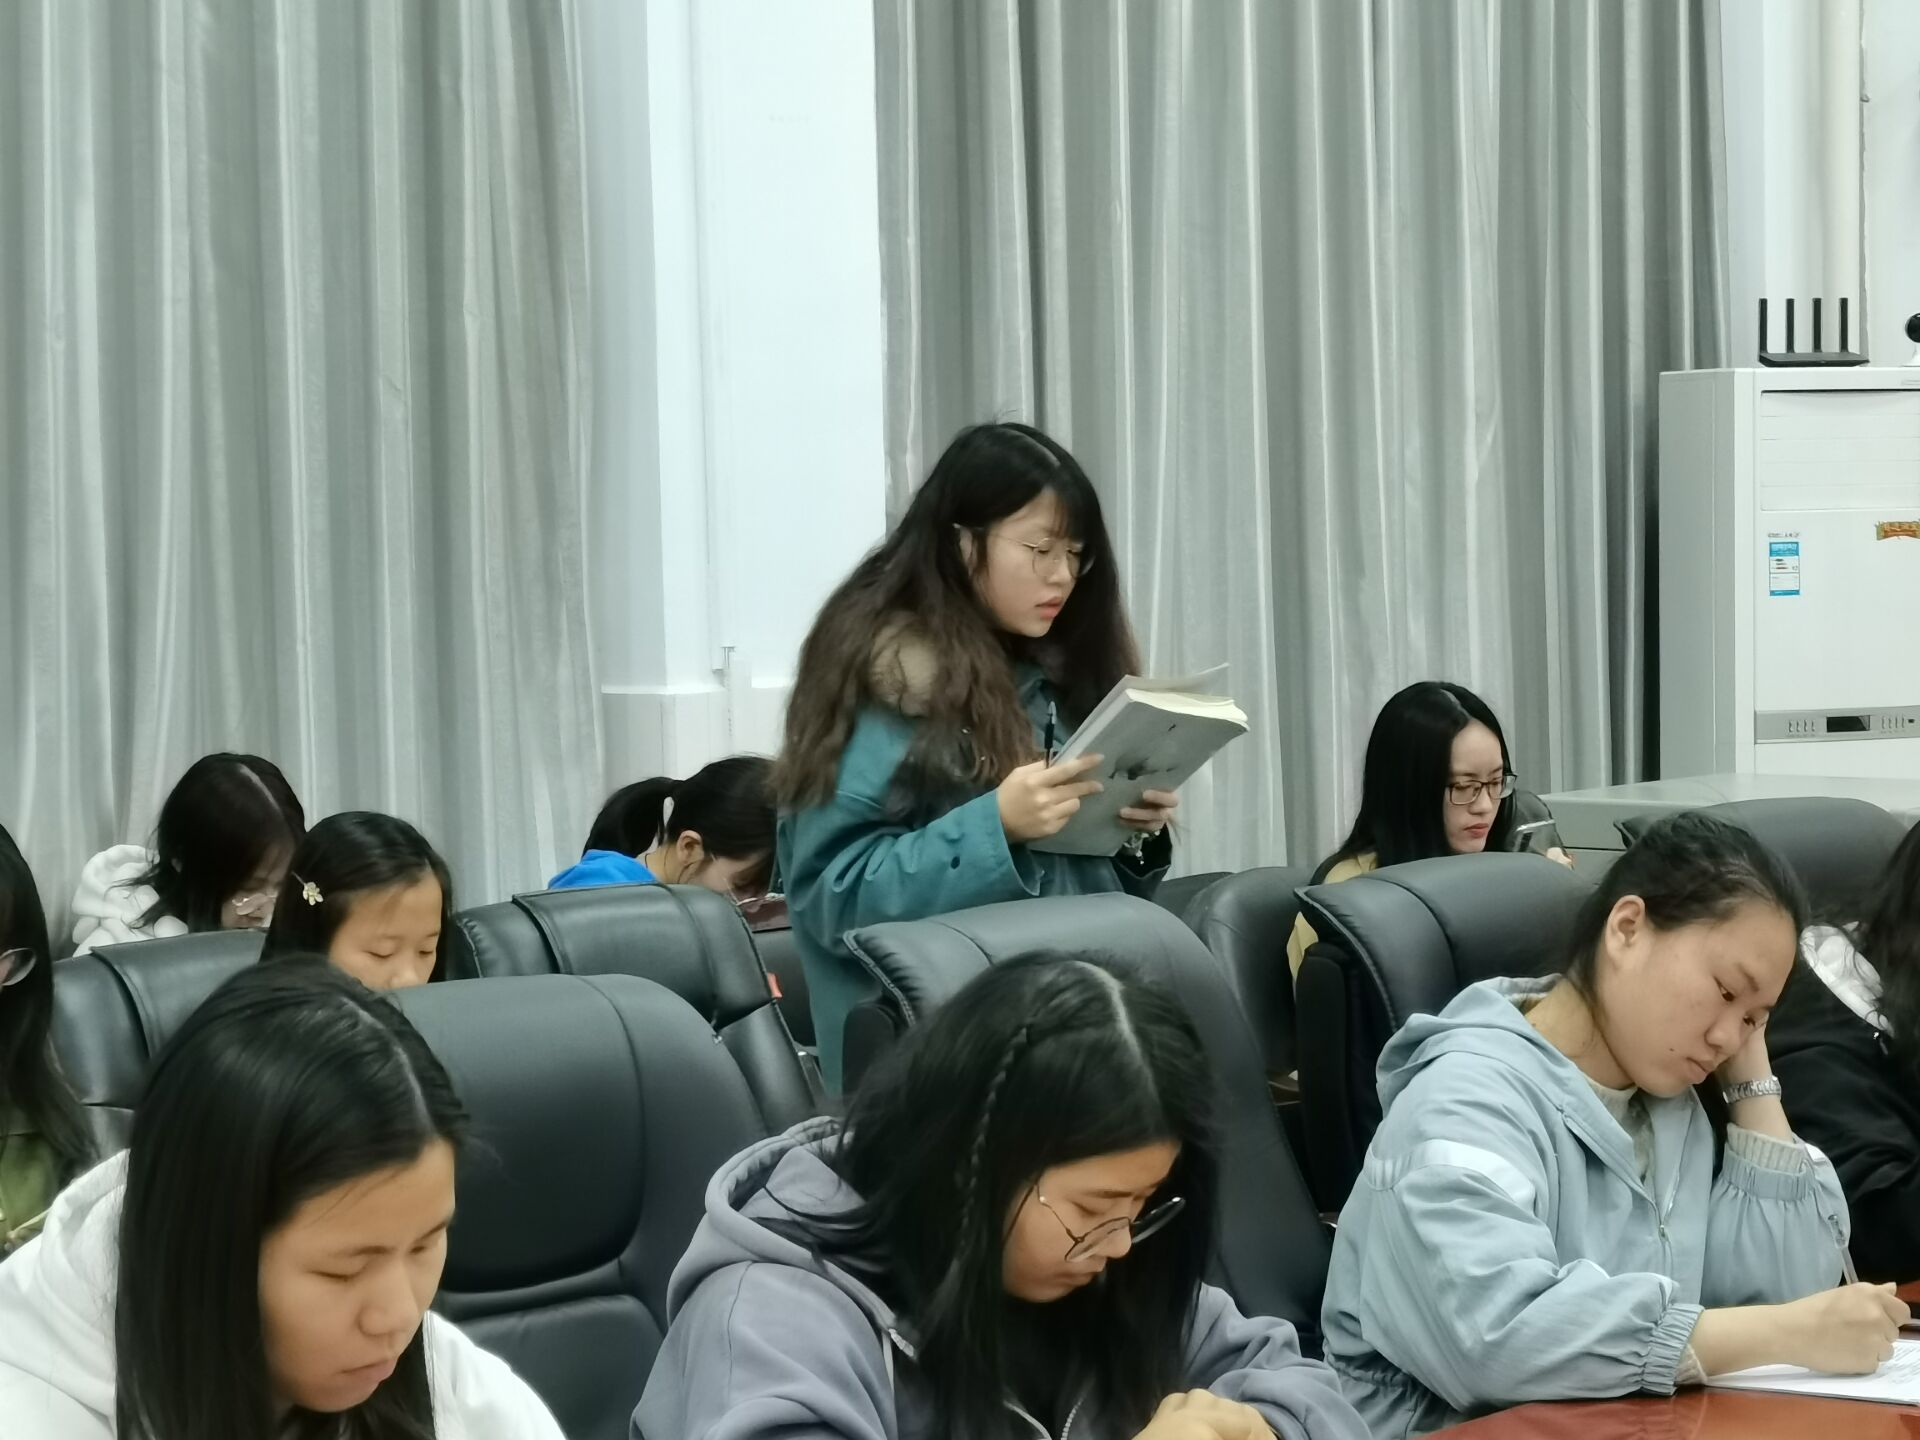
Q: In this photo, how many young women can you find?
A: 10